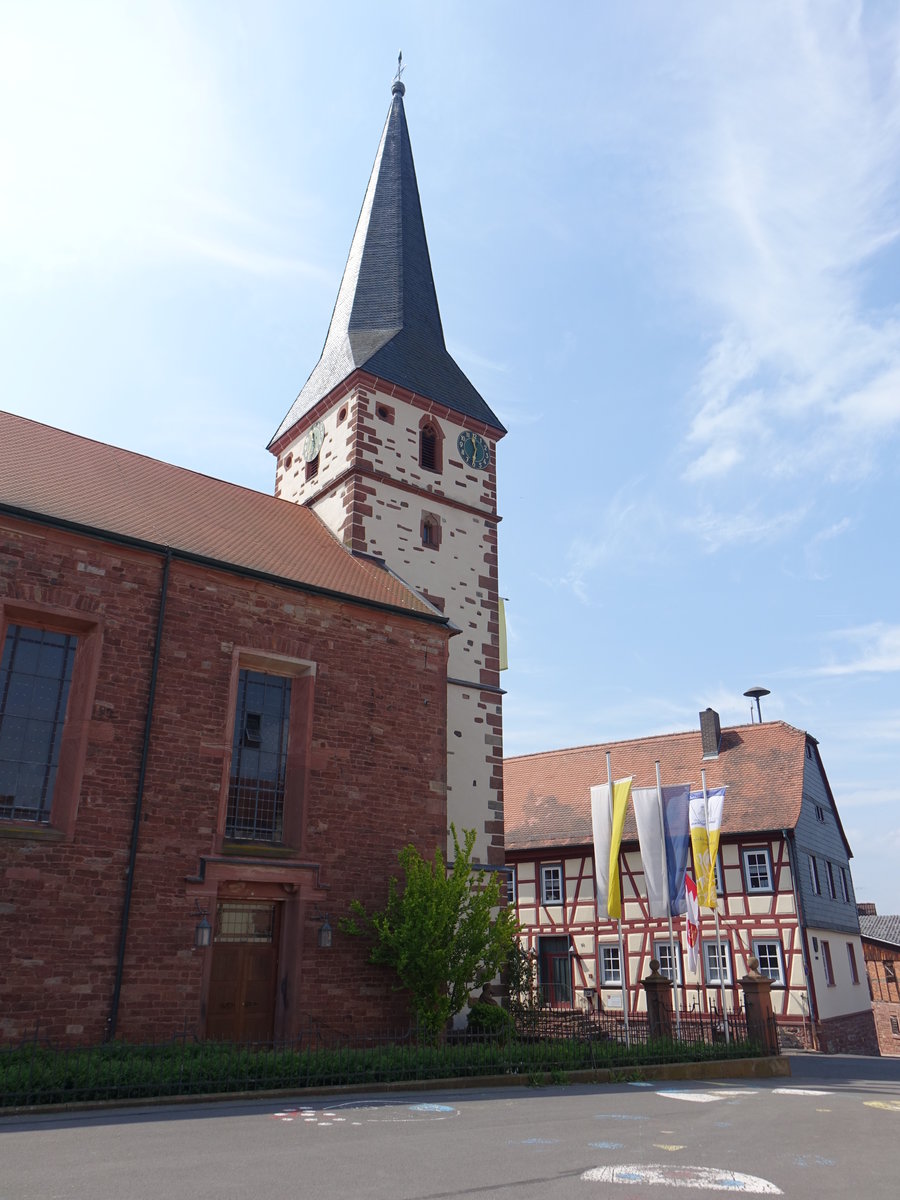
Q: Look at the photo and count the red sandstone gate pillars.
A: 2